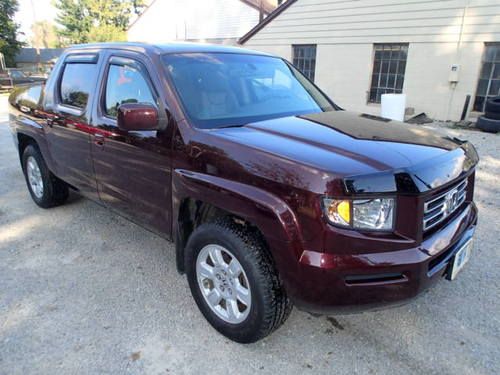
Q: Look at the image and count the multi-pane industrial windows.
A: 3